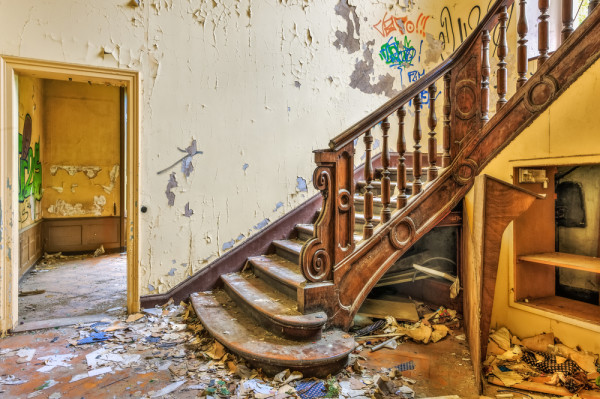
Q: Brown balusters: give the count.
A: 12